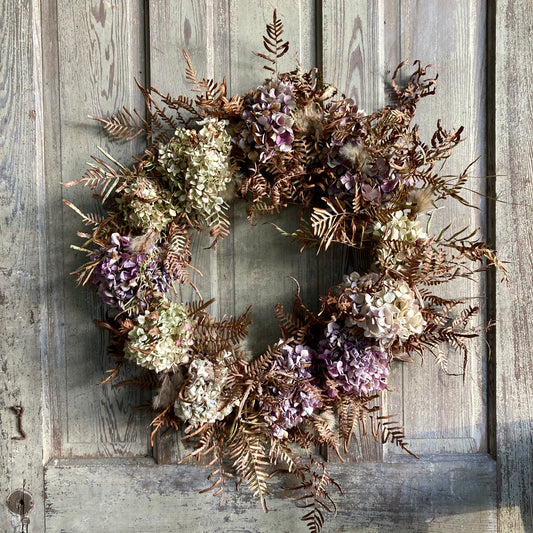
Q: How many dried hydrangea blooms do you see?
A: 11